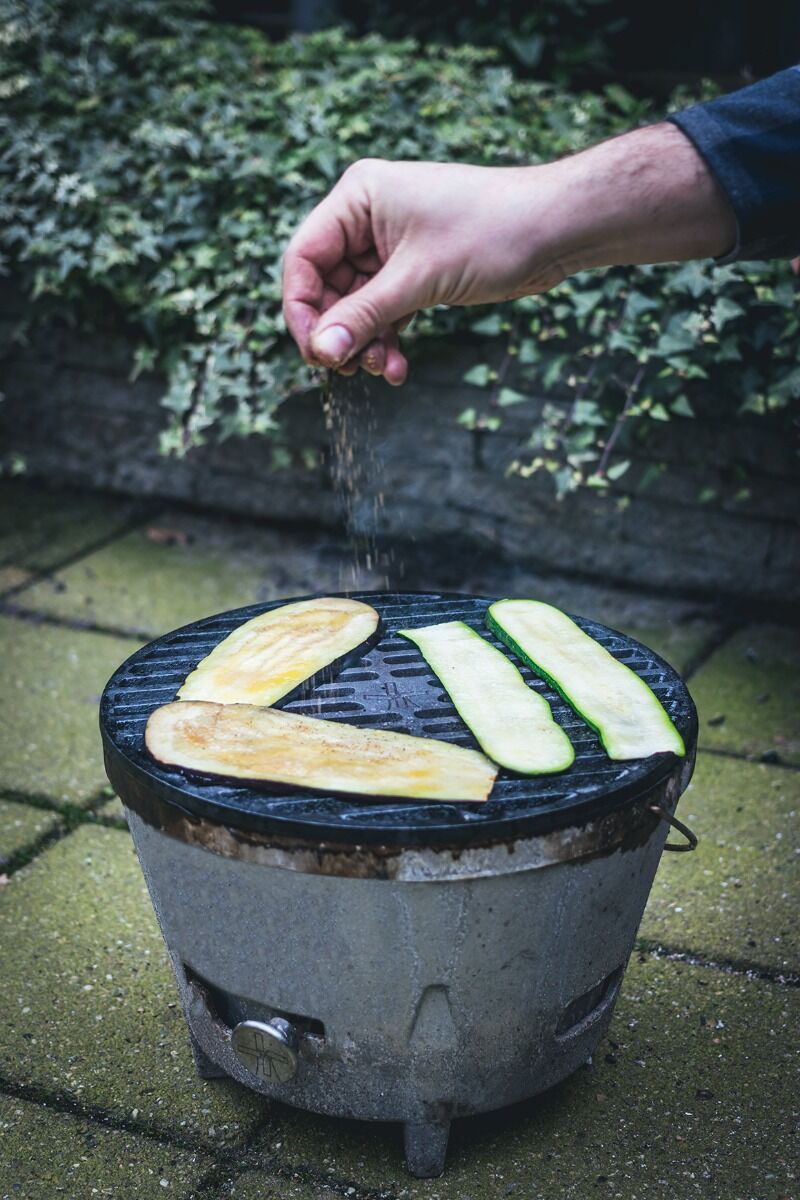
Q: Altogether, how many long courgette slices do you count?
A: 2